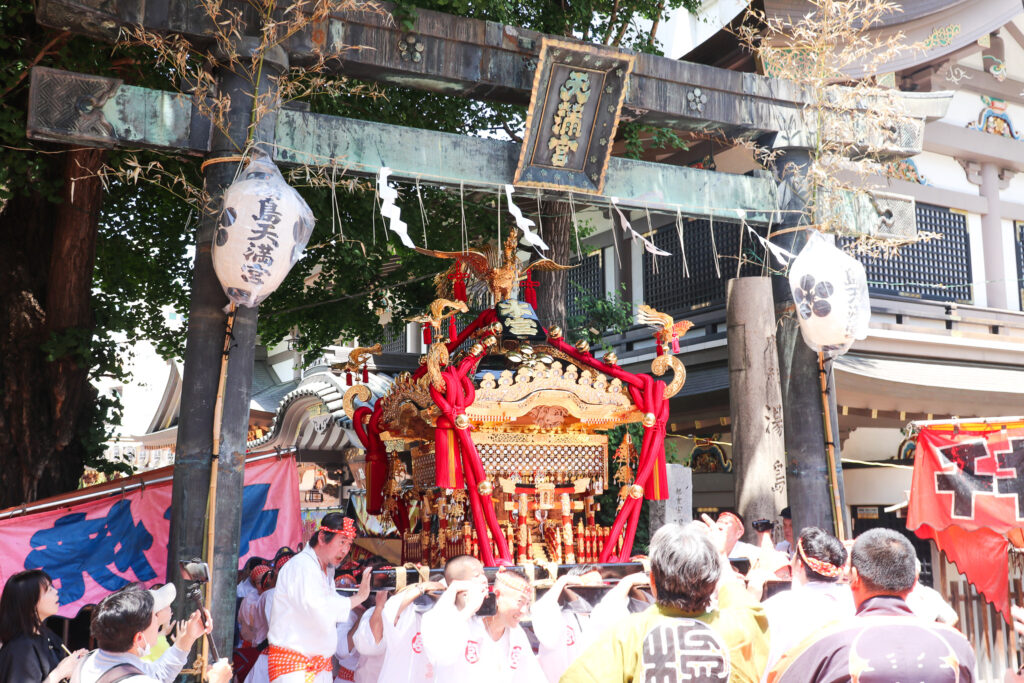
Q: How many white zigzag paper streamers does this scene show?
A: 4